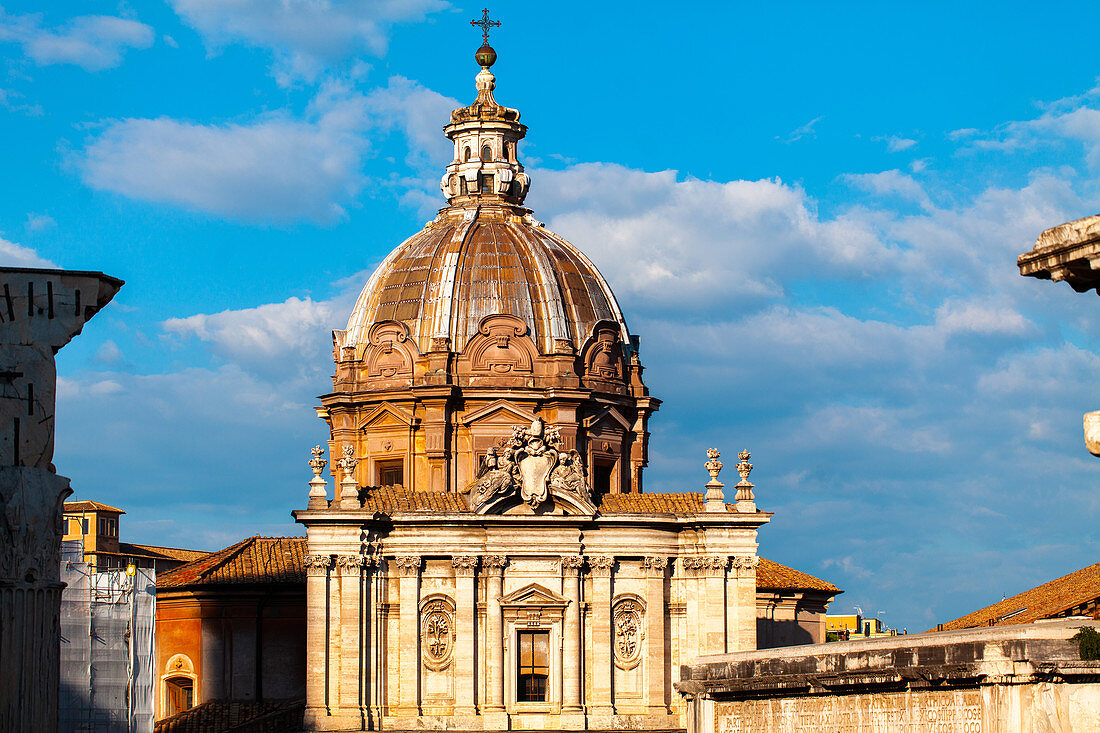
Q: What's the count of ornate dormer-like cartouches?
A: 3